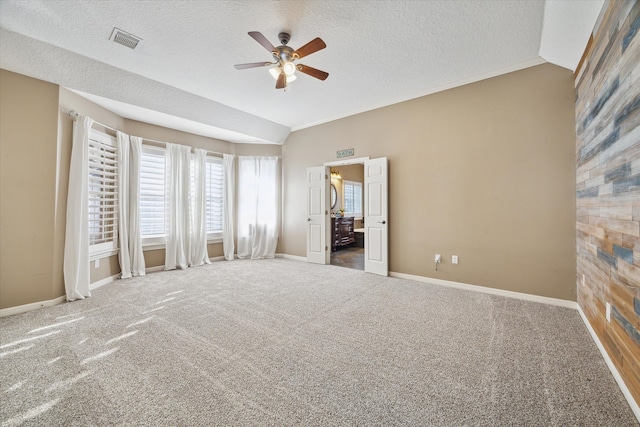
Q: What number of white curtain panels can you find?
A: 8